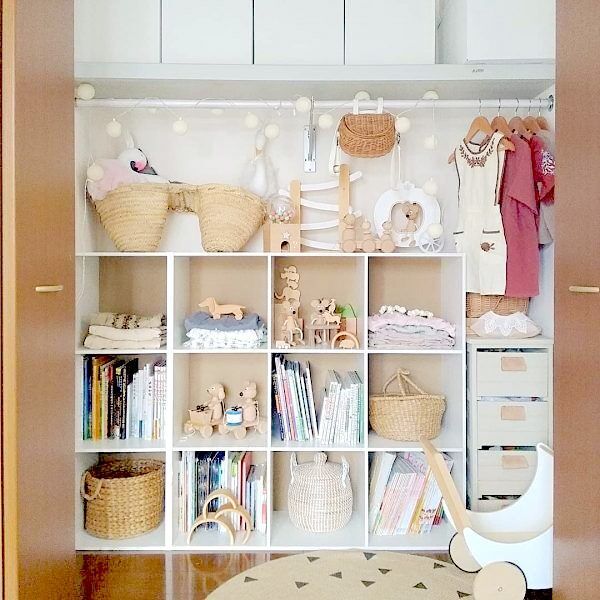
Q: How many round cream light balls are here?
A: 14